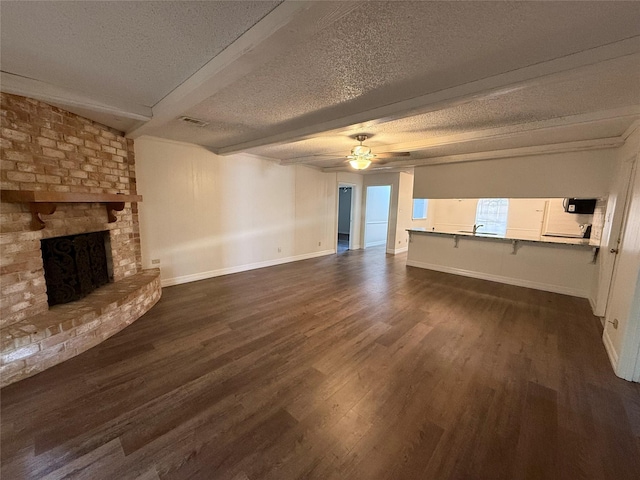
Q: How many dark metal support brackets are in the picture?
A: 4